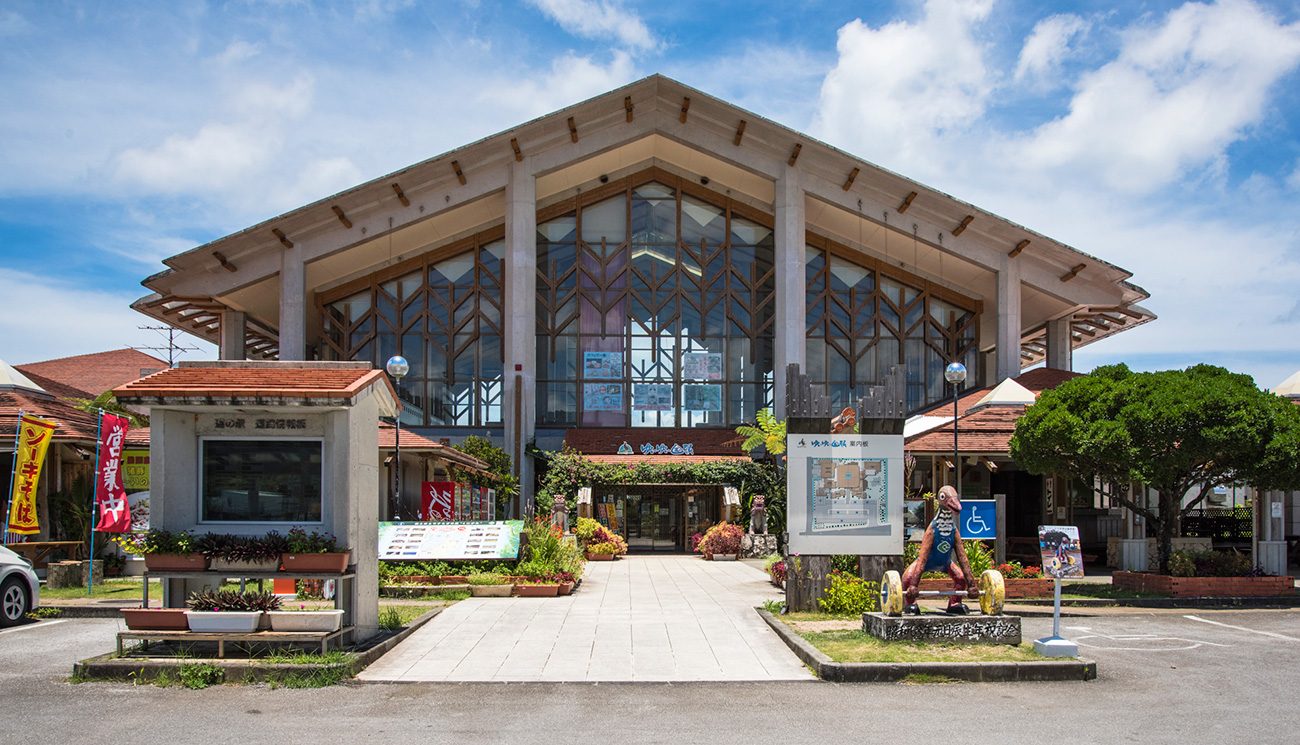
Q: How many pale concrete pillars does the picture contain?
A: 6